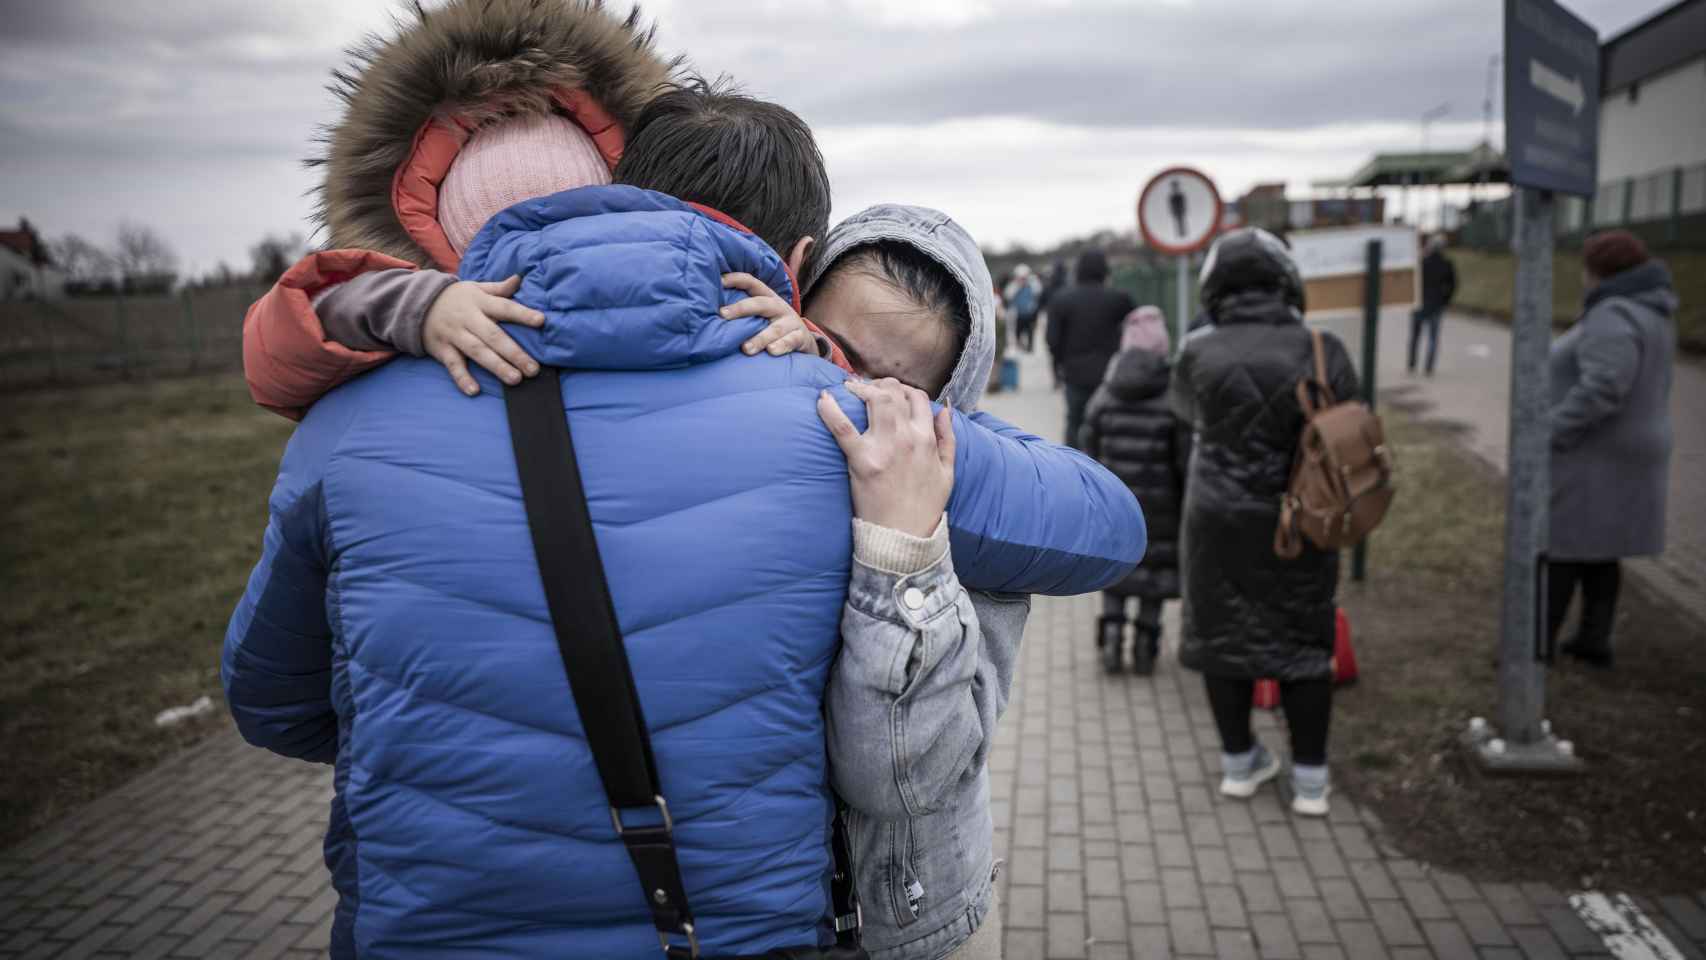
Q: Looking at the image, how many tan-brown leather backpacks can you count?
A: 1